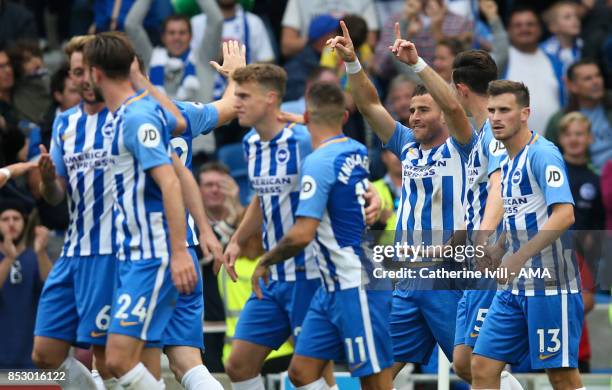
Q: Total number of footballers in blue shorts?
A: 8